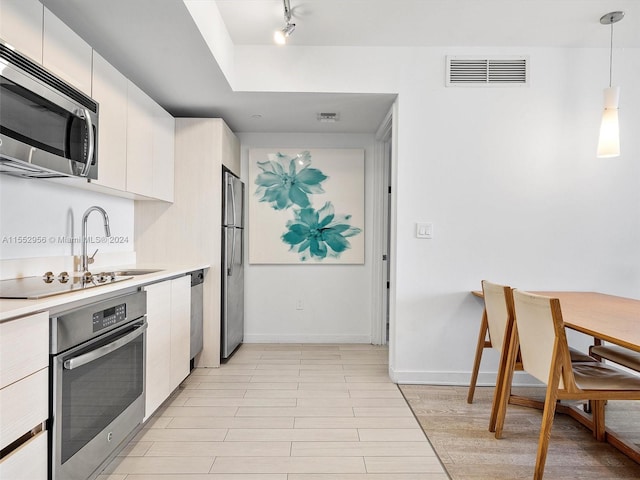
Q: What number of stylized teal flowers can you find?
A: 2